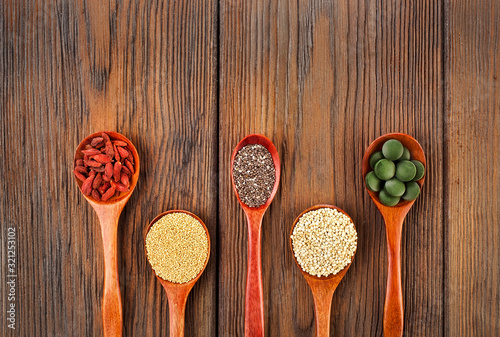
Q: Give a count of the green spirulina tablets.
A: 10